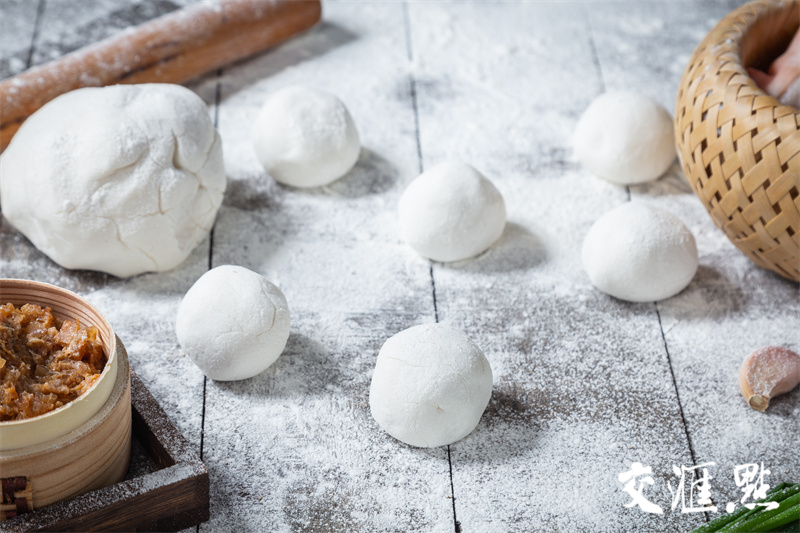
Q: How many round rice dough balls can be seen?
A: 6